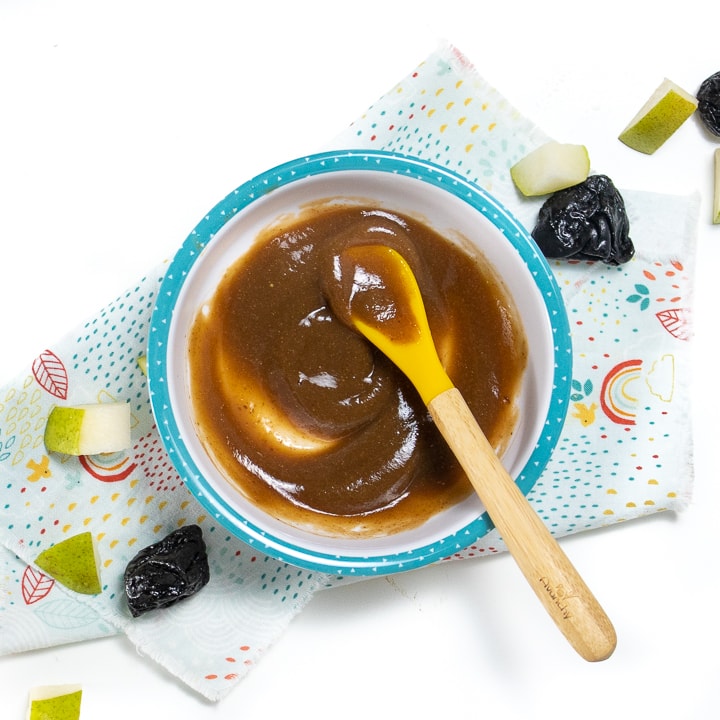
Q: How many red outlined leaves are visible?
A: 3